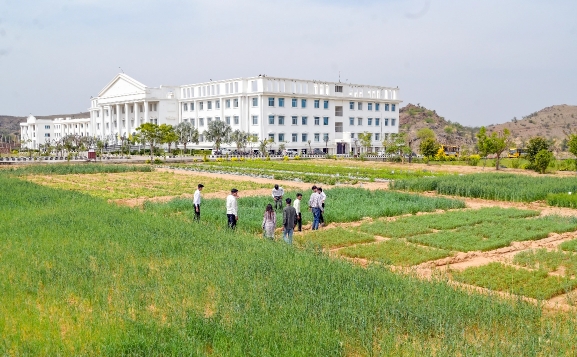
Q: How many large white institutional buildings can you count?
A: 1